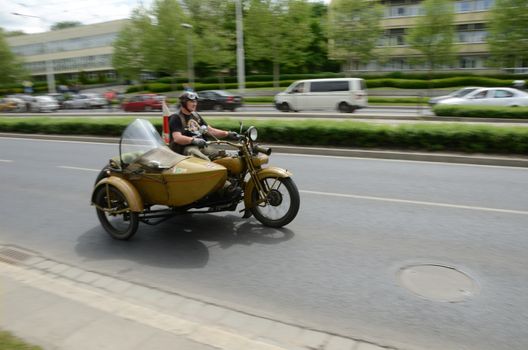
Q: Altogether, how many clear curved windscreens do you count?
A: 1